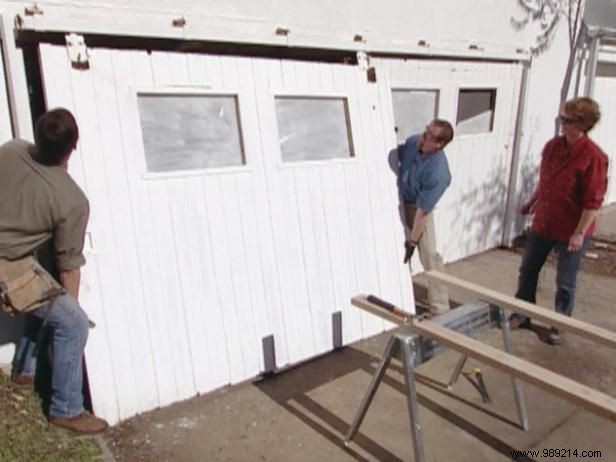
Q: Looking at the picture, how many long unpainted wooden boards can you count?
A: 2